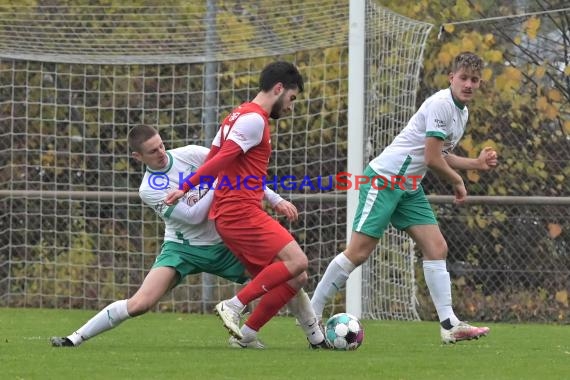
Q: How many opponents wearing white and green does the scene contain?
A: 2